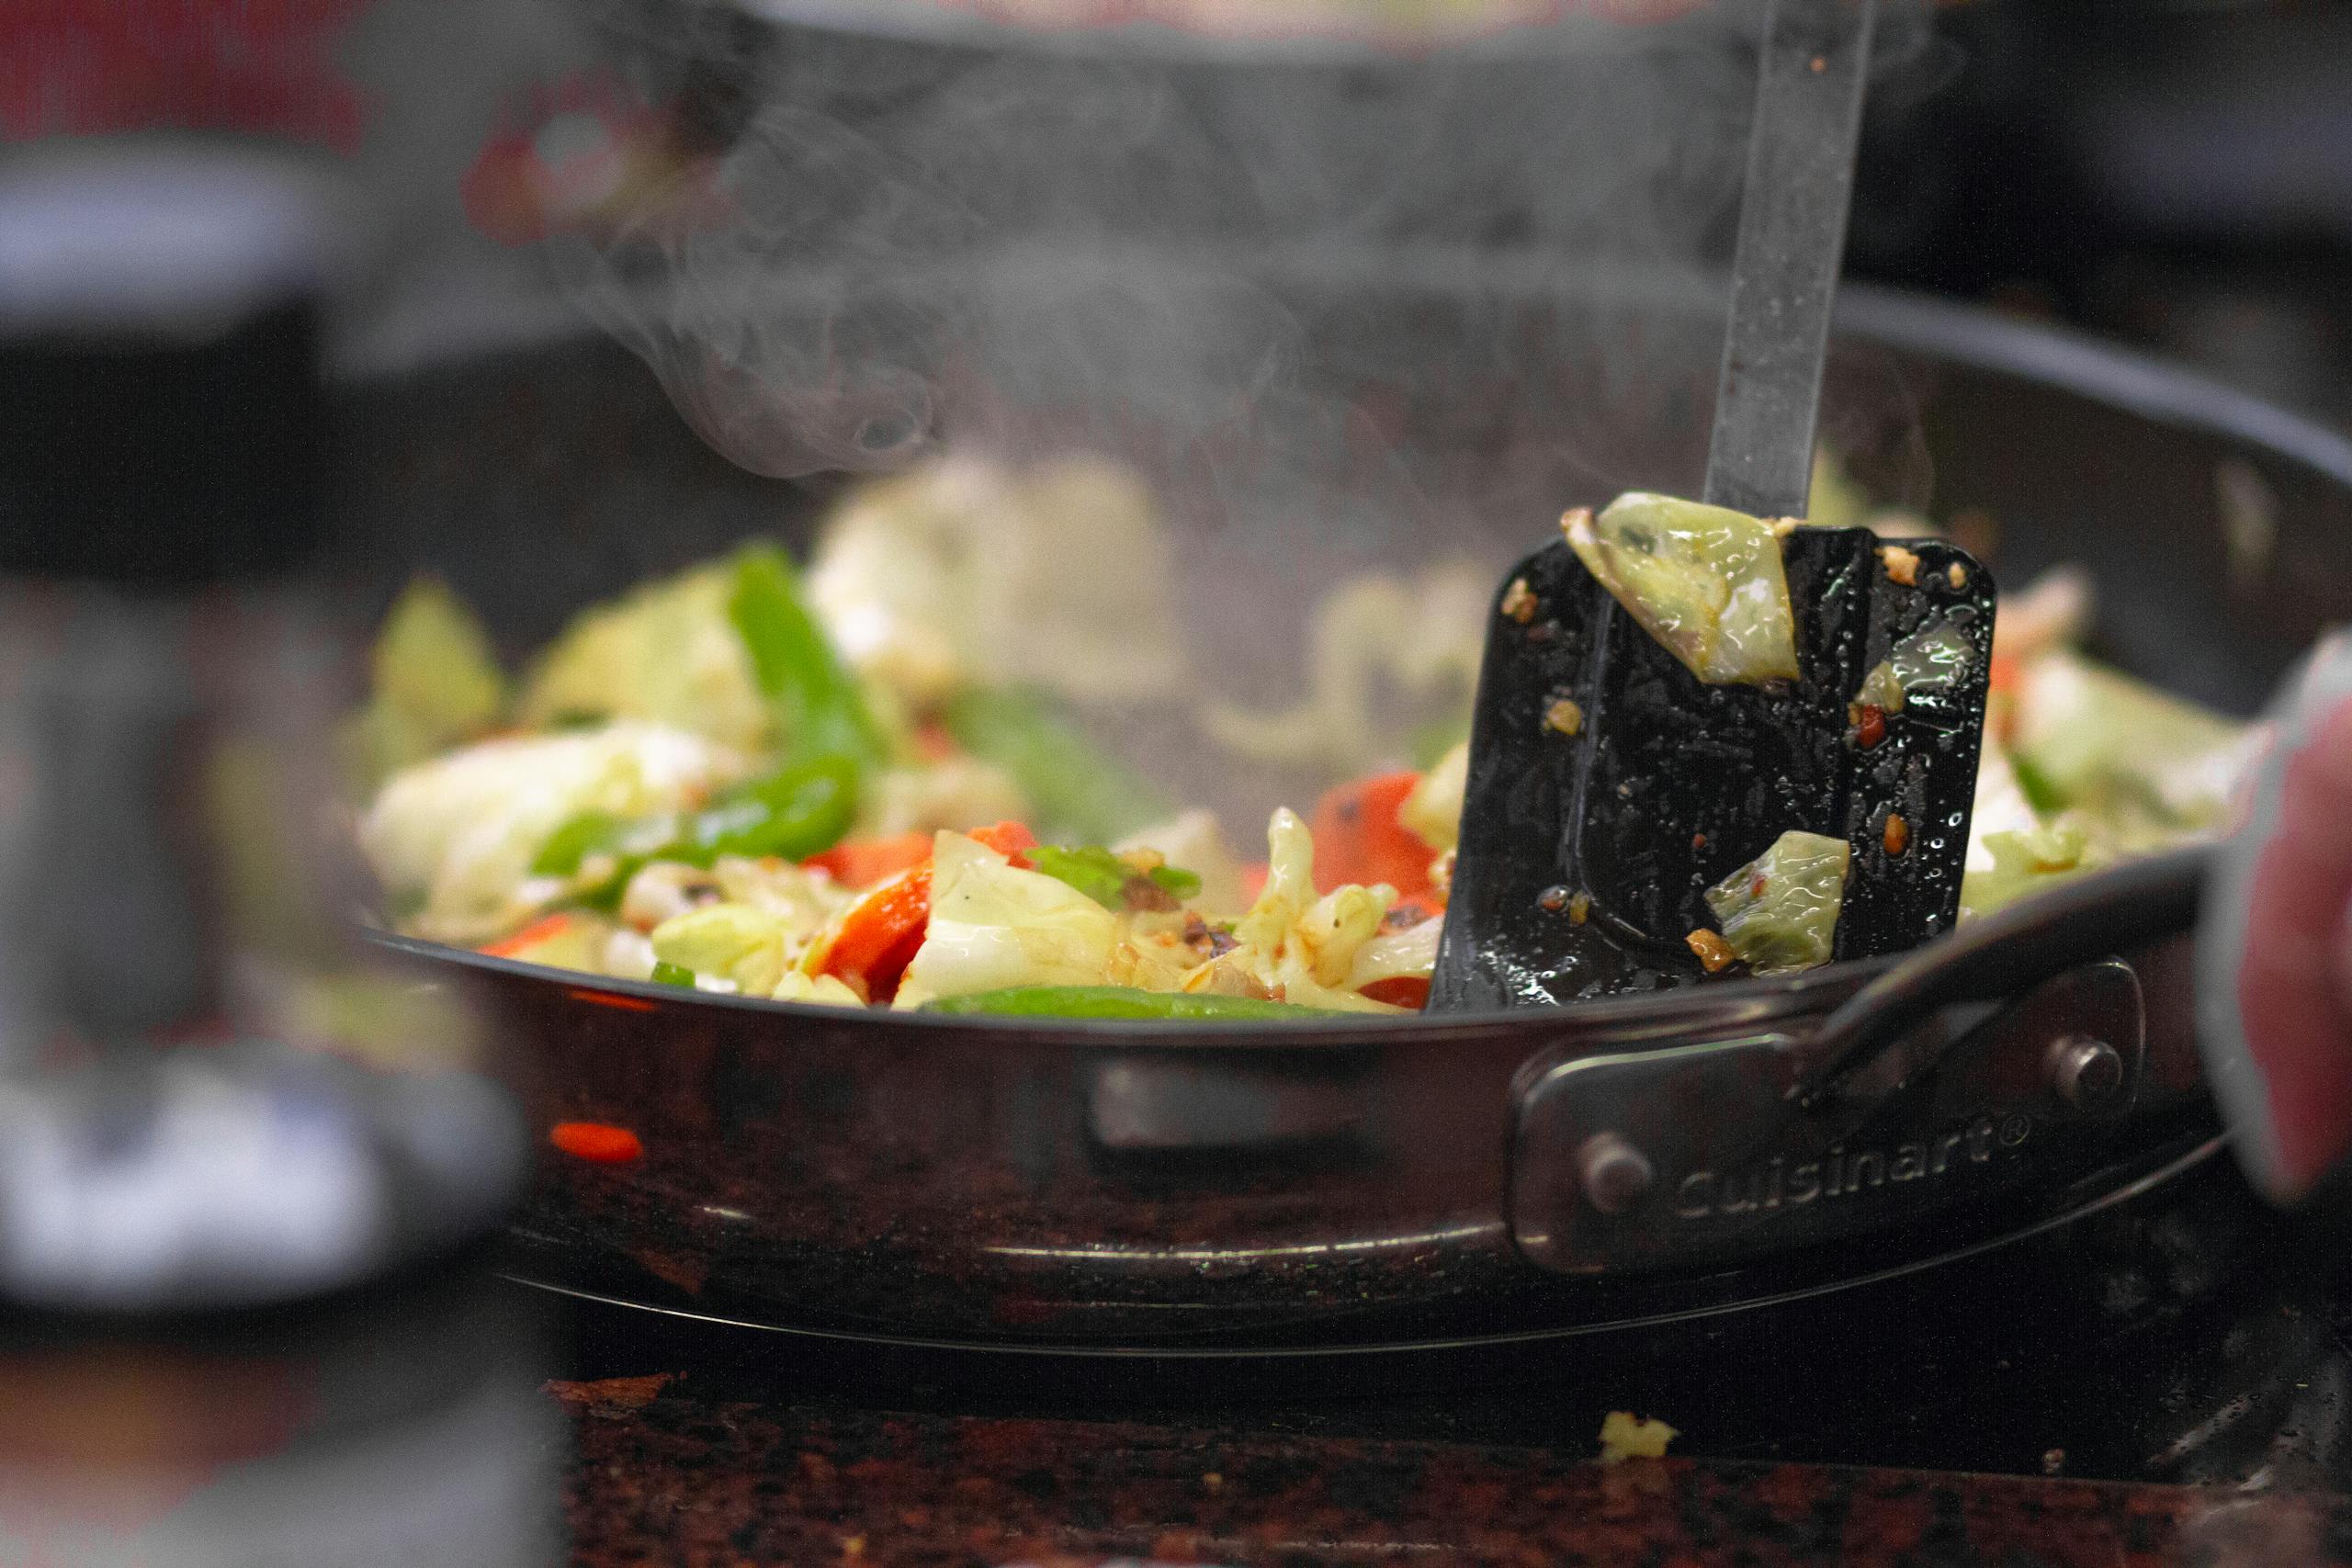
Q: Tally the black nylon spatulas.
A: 1